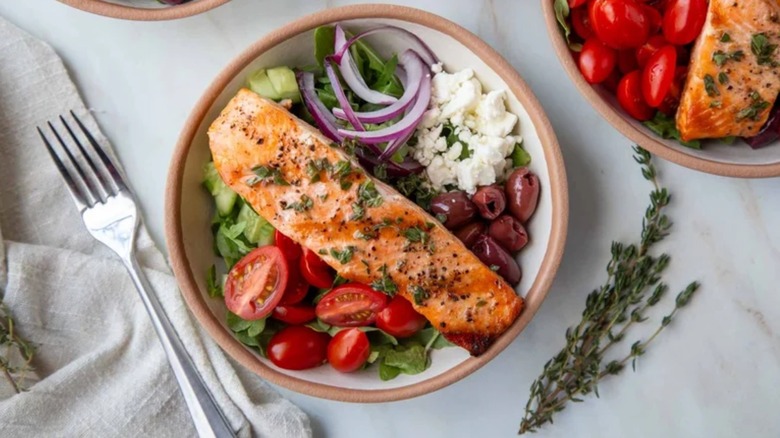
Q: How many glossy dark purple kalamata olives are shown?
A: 6